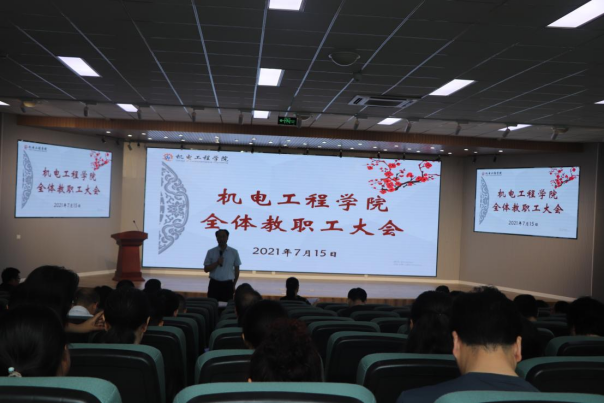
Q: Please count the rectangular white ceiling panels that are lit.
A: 11